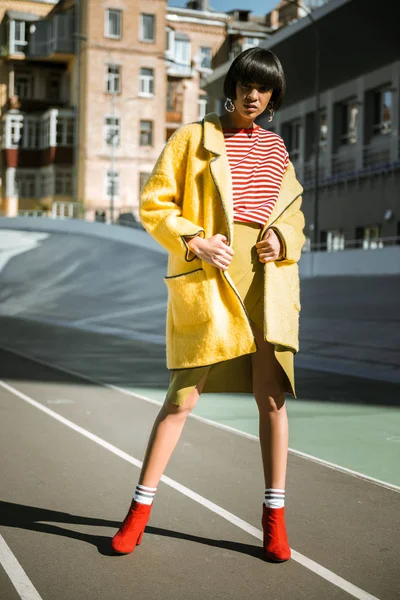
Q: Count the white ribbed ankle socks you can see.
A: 2